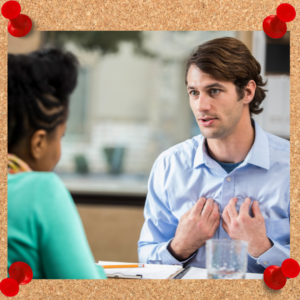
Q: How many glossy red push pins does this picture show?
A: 4